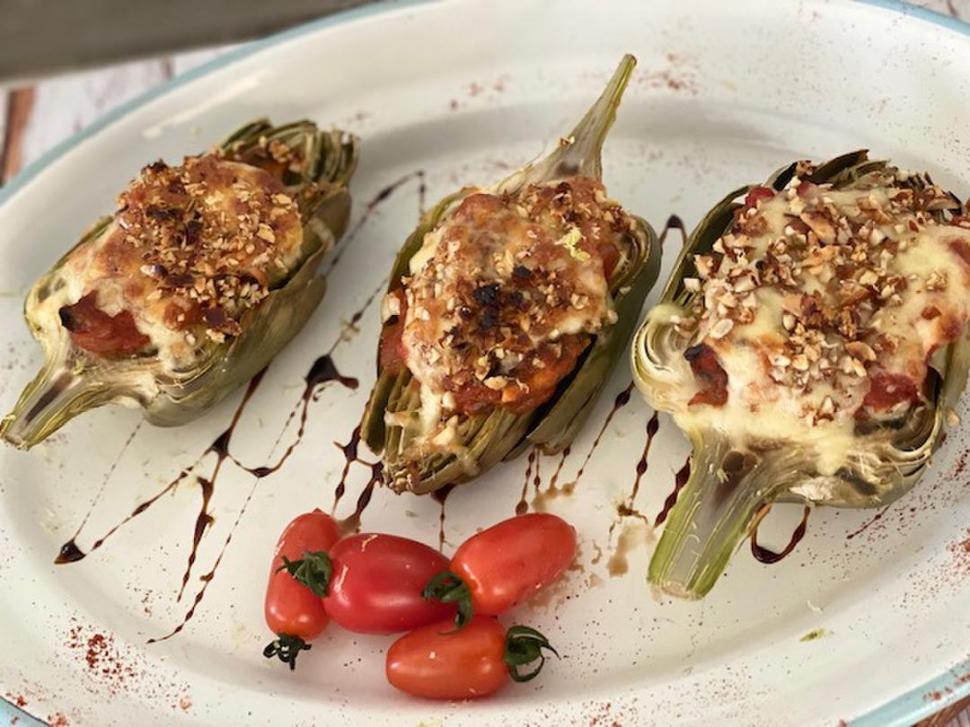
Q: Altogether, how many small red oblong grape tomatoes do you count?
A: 4